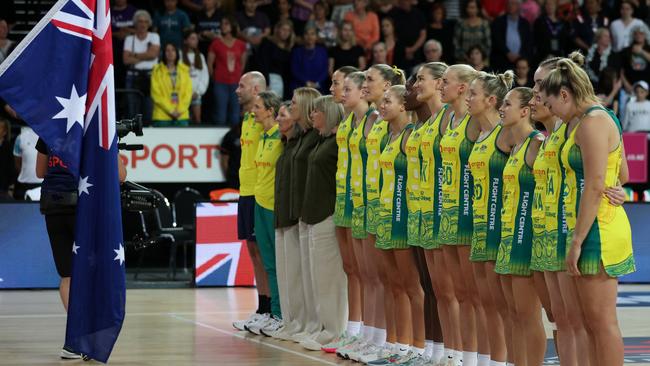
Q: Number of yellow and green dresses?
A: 12